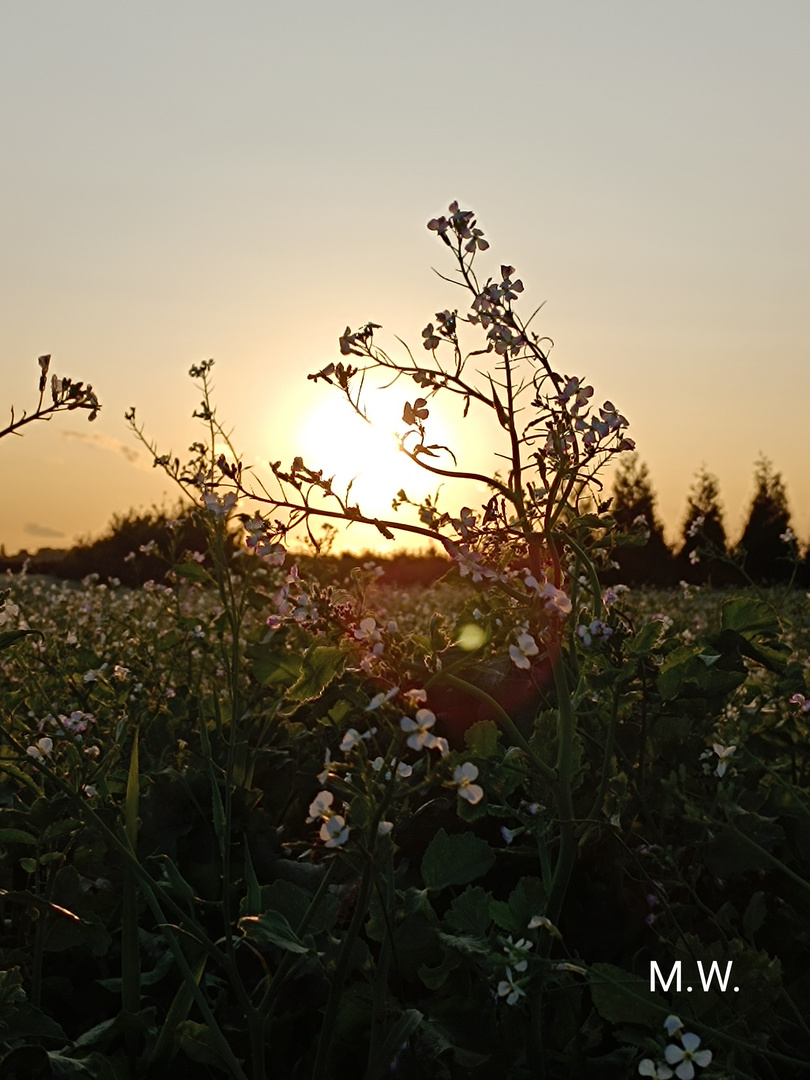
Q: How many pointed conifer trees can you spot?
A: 3